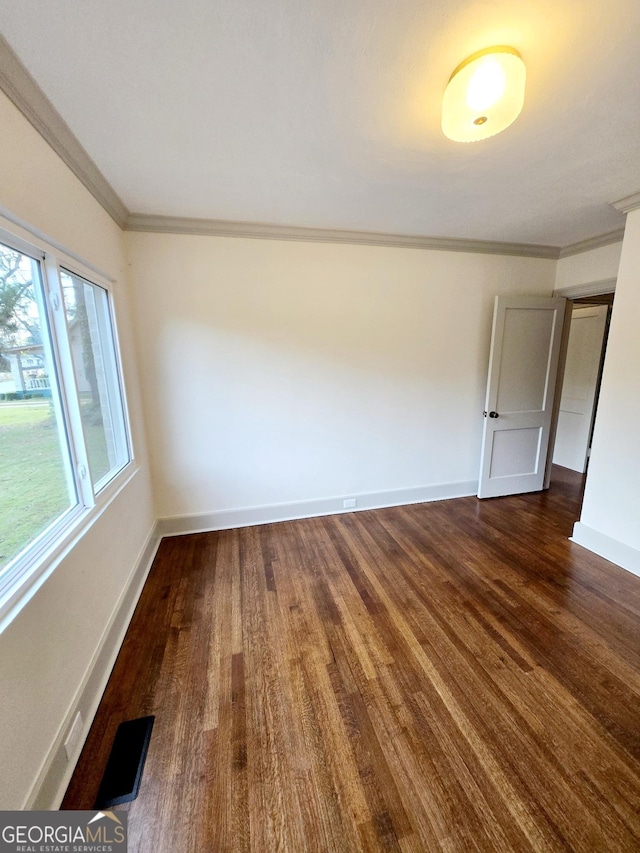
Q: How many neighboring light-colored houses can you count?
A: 1